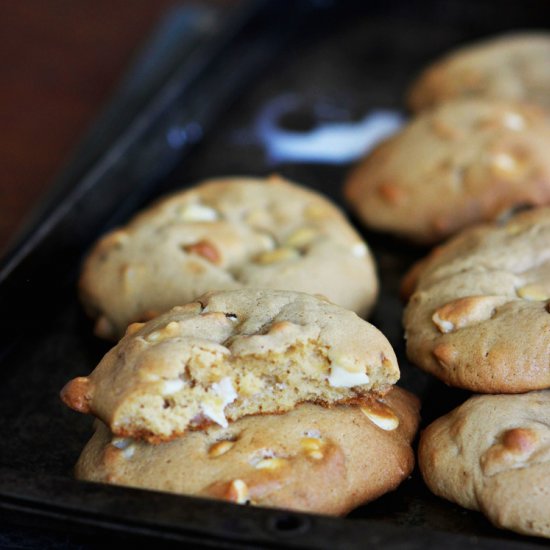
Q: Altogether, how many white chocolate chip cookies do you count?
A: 7